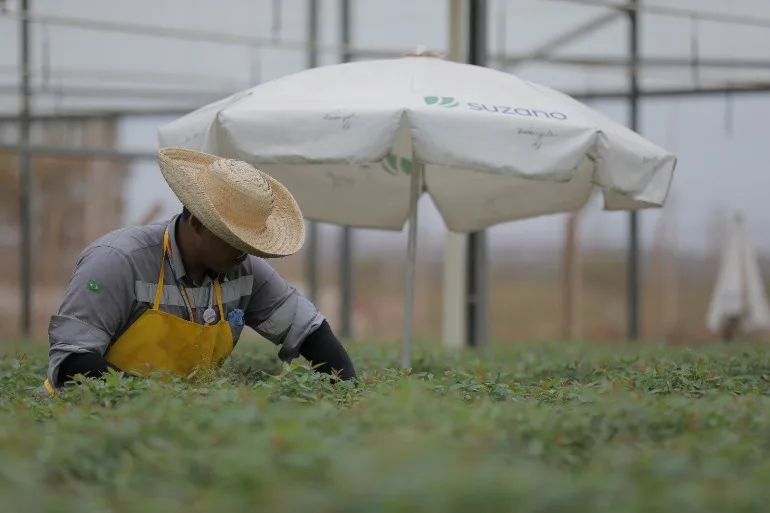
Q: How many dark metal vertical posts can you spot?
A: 5